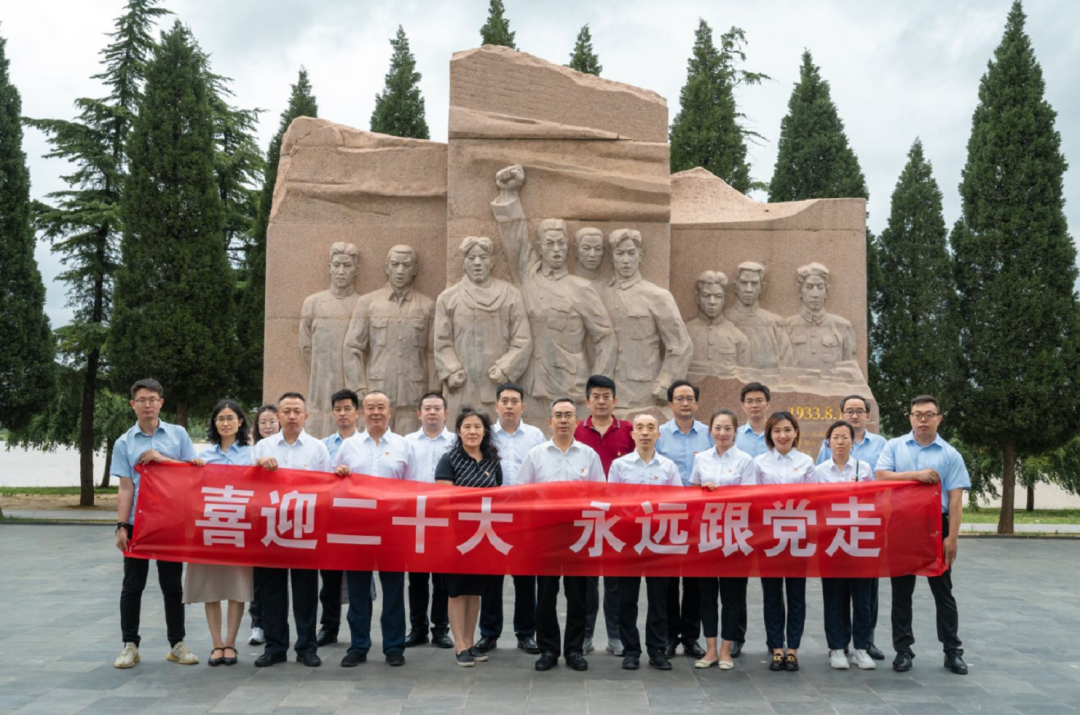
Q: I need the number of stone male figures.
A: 9